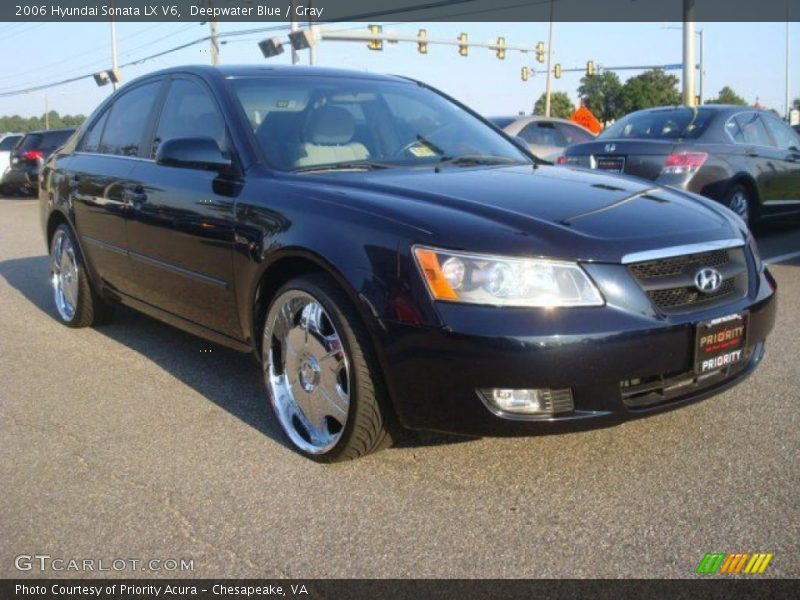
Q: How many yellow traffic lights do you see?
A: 8